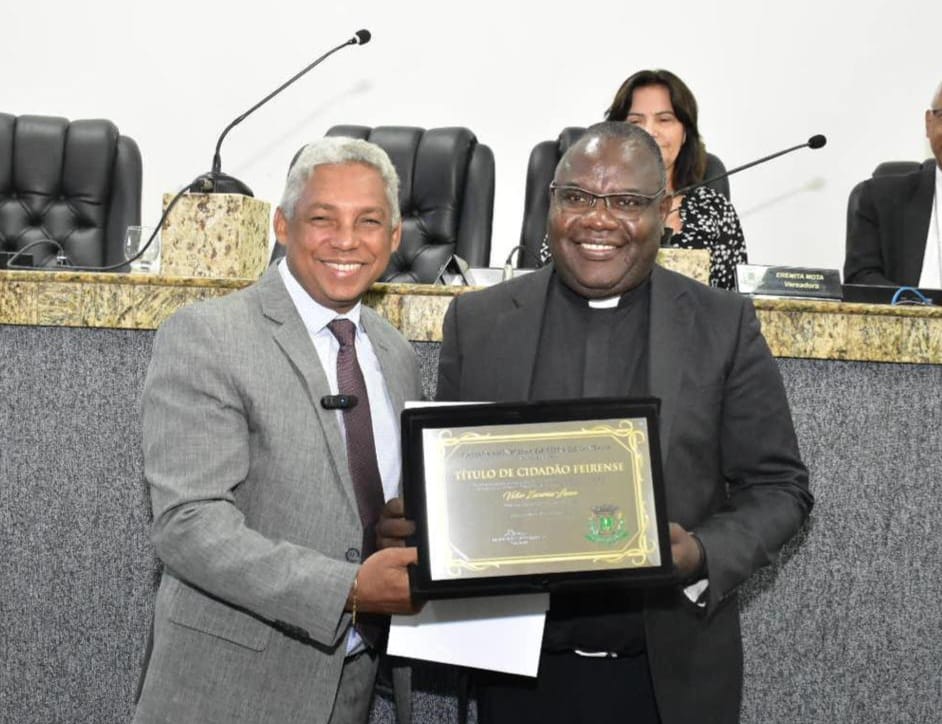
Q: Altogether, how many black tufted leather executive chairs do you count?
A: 4